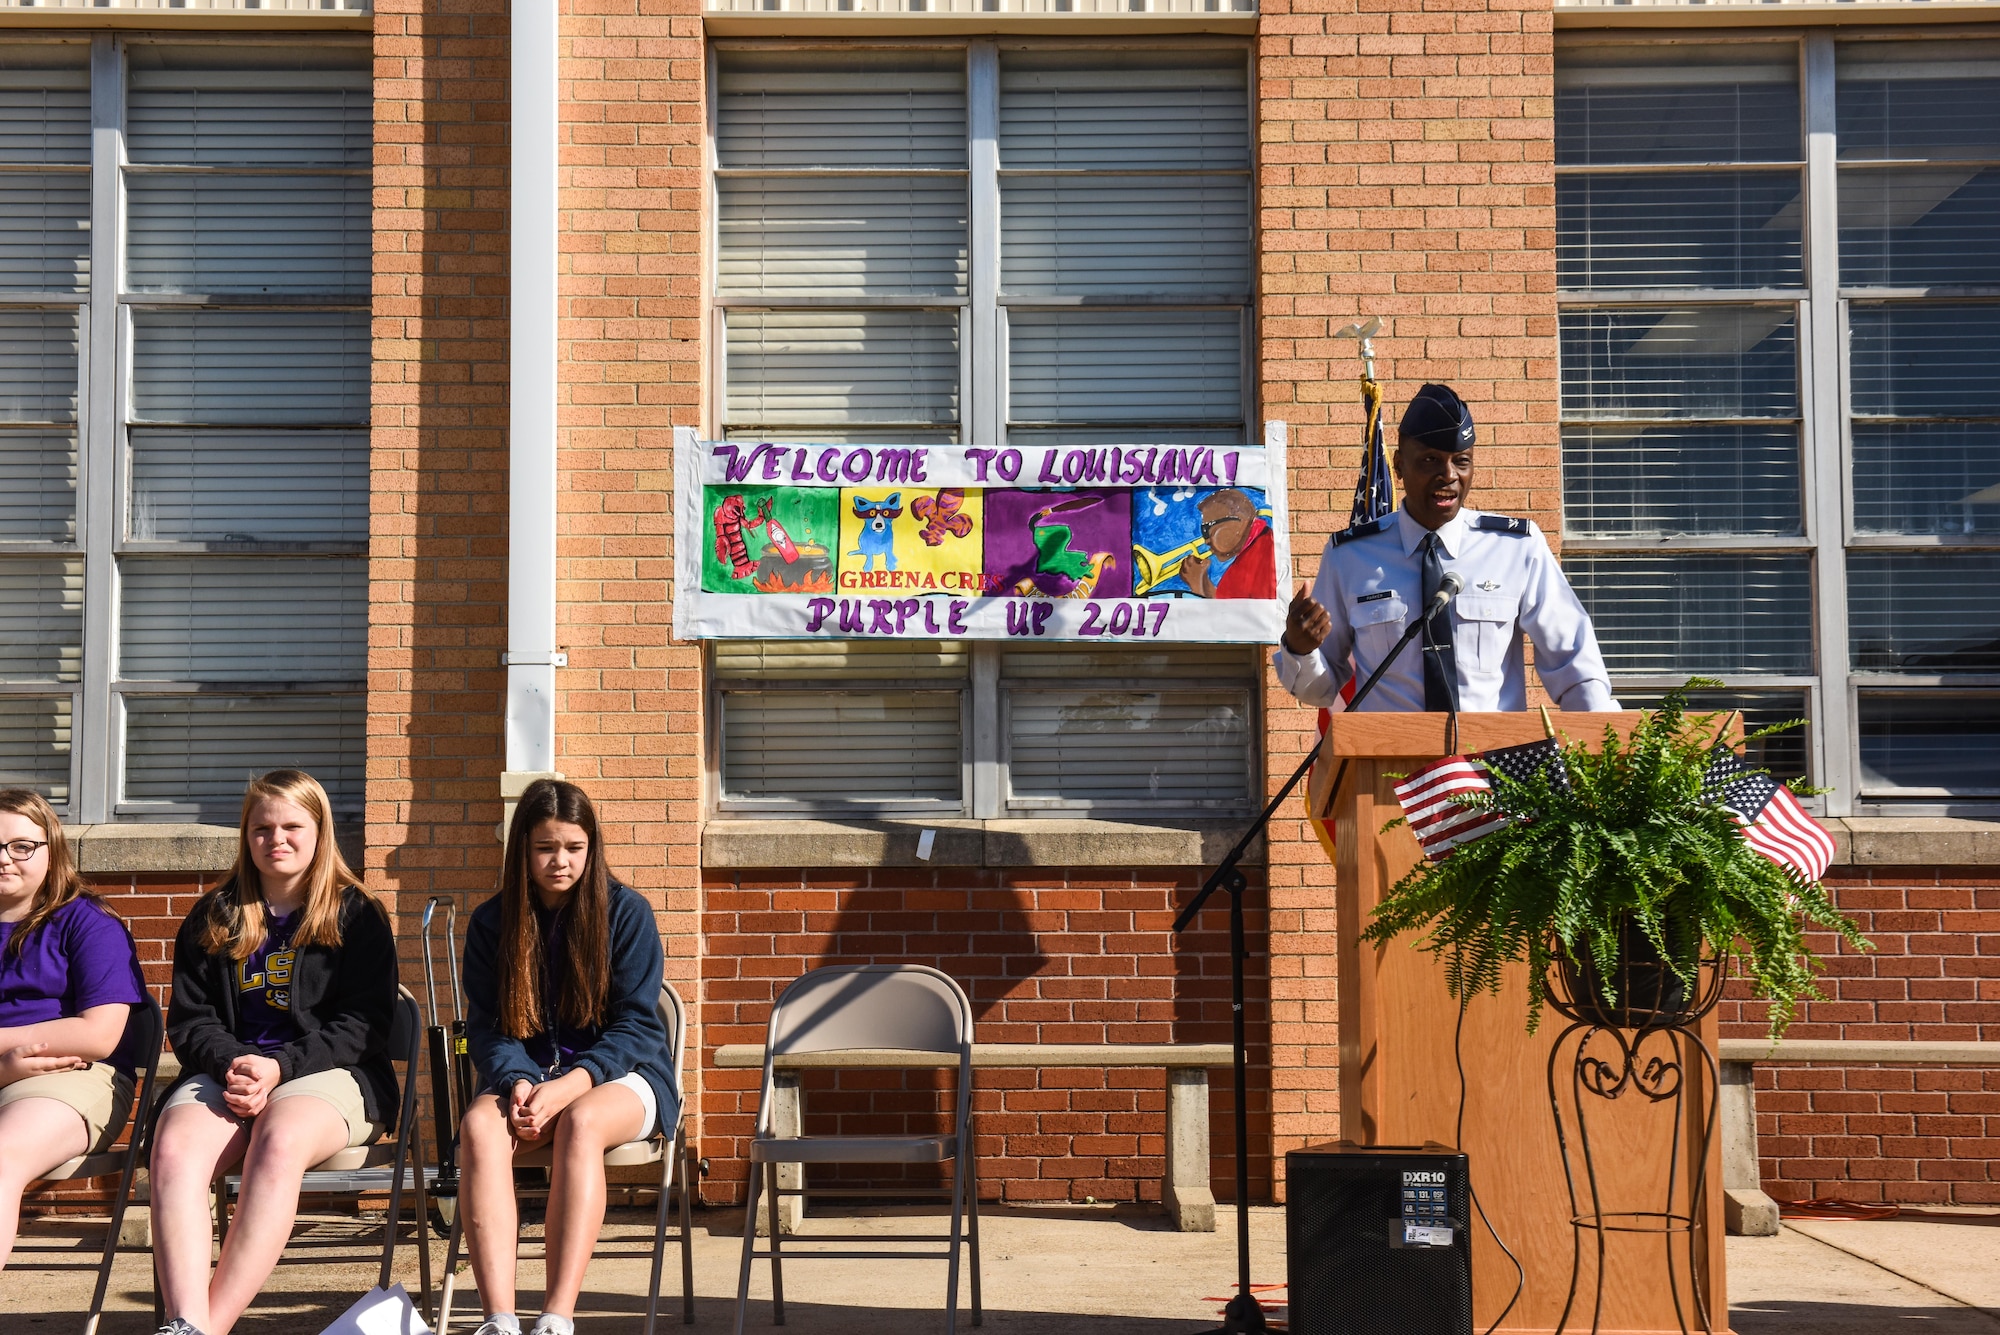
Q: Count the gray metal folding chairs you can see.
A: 4